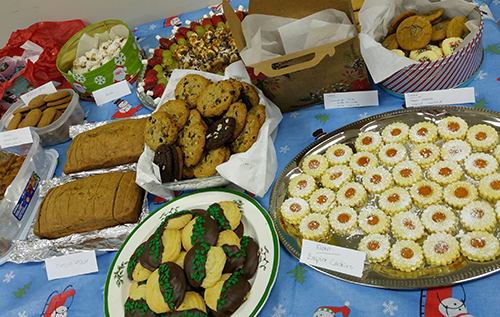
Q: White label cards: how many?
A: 7